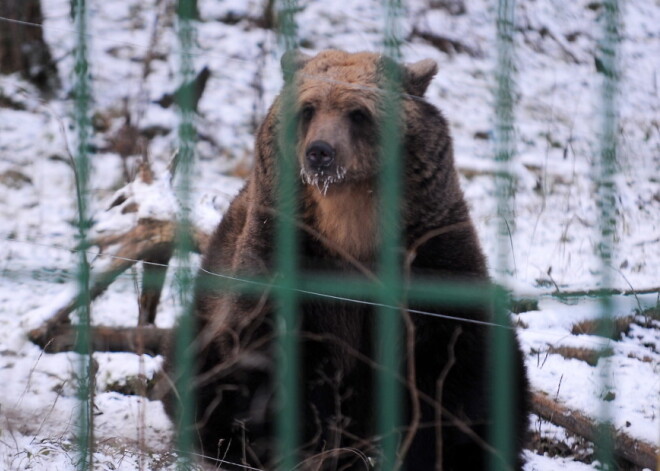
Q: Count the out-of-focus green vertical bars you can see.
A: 6